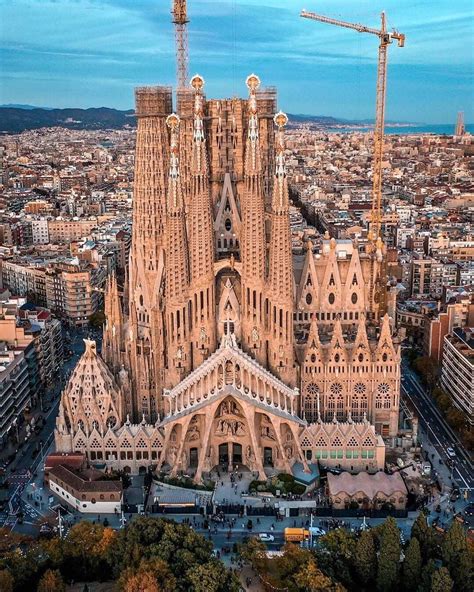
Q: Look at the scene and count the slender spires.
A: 4